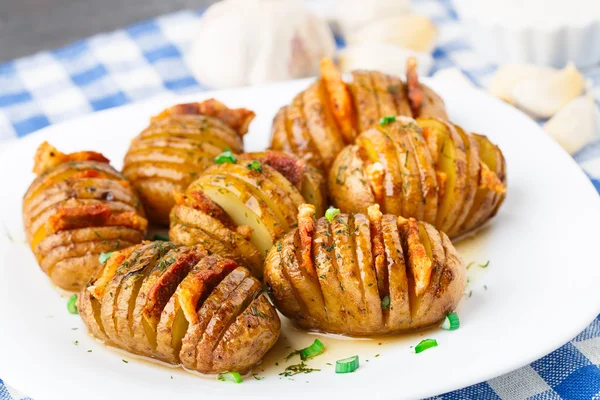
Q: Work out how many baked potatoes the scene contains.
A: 7